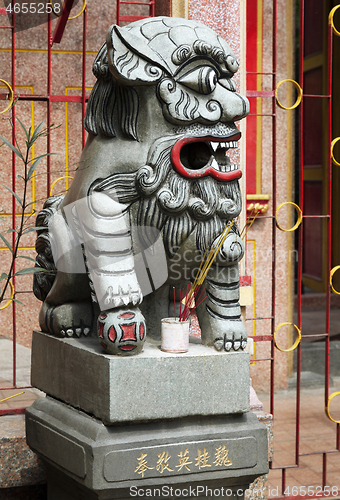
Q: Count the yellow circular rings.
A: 11